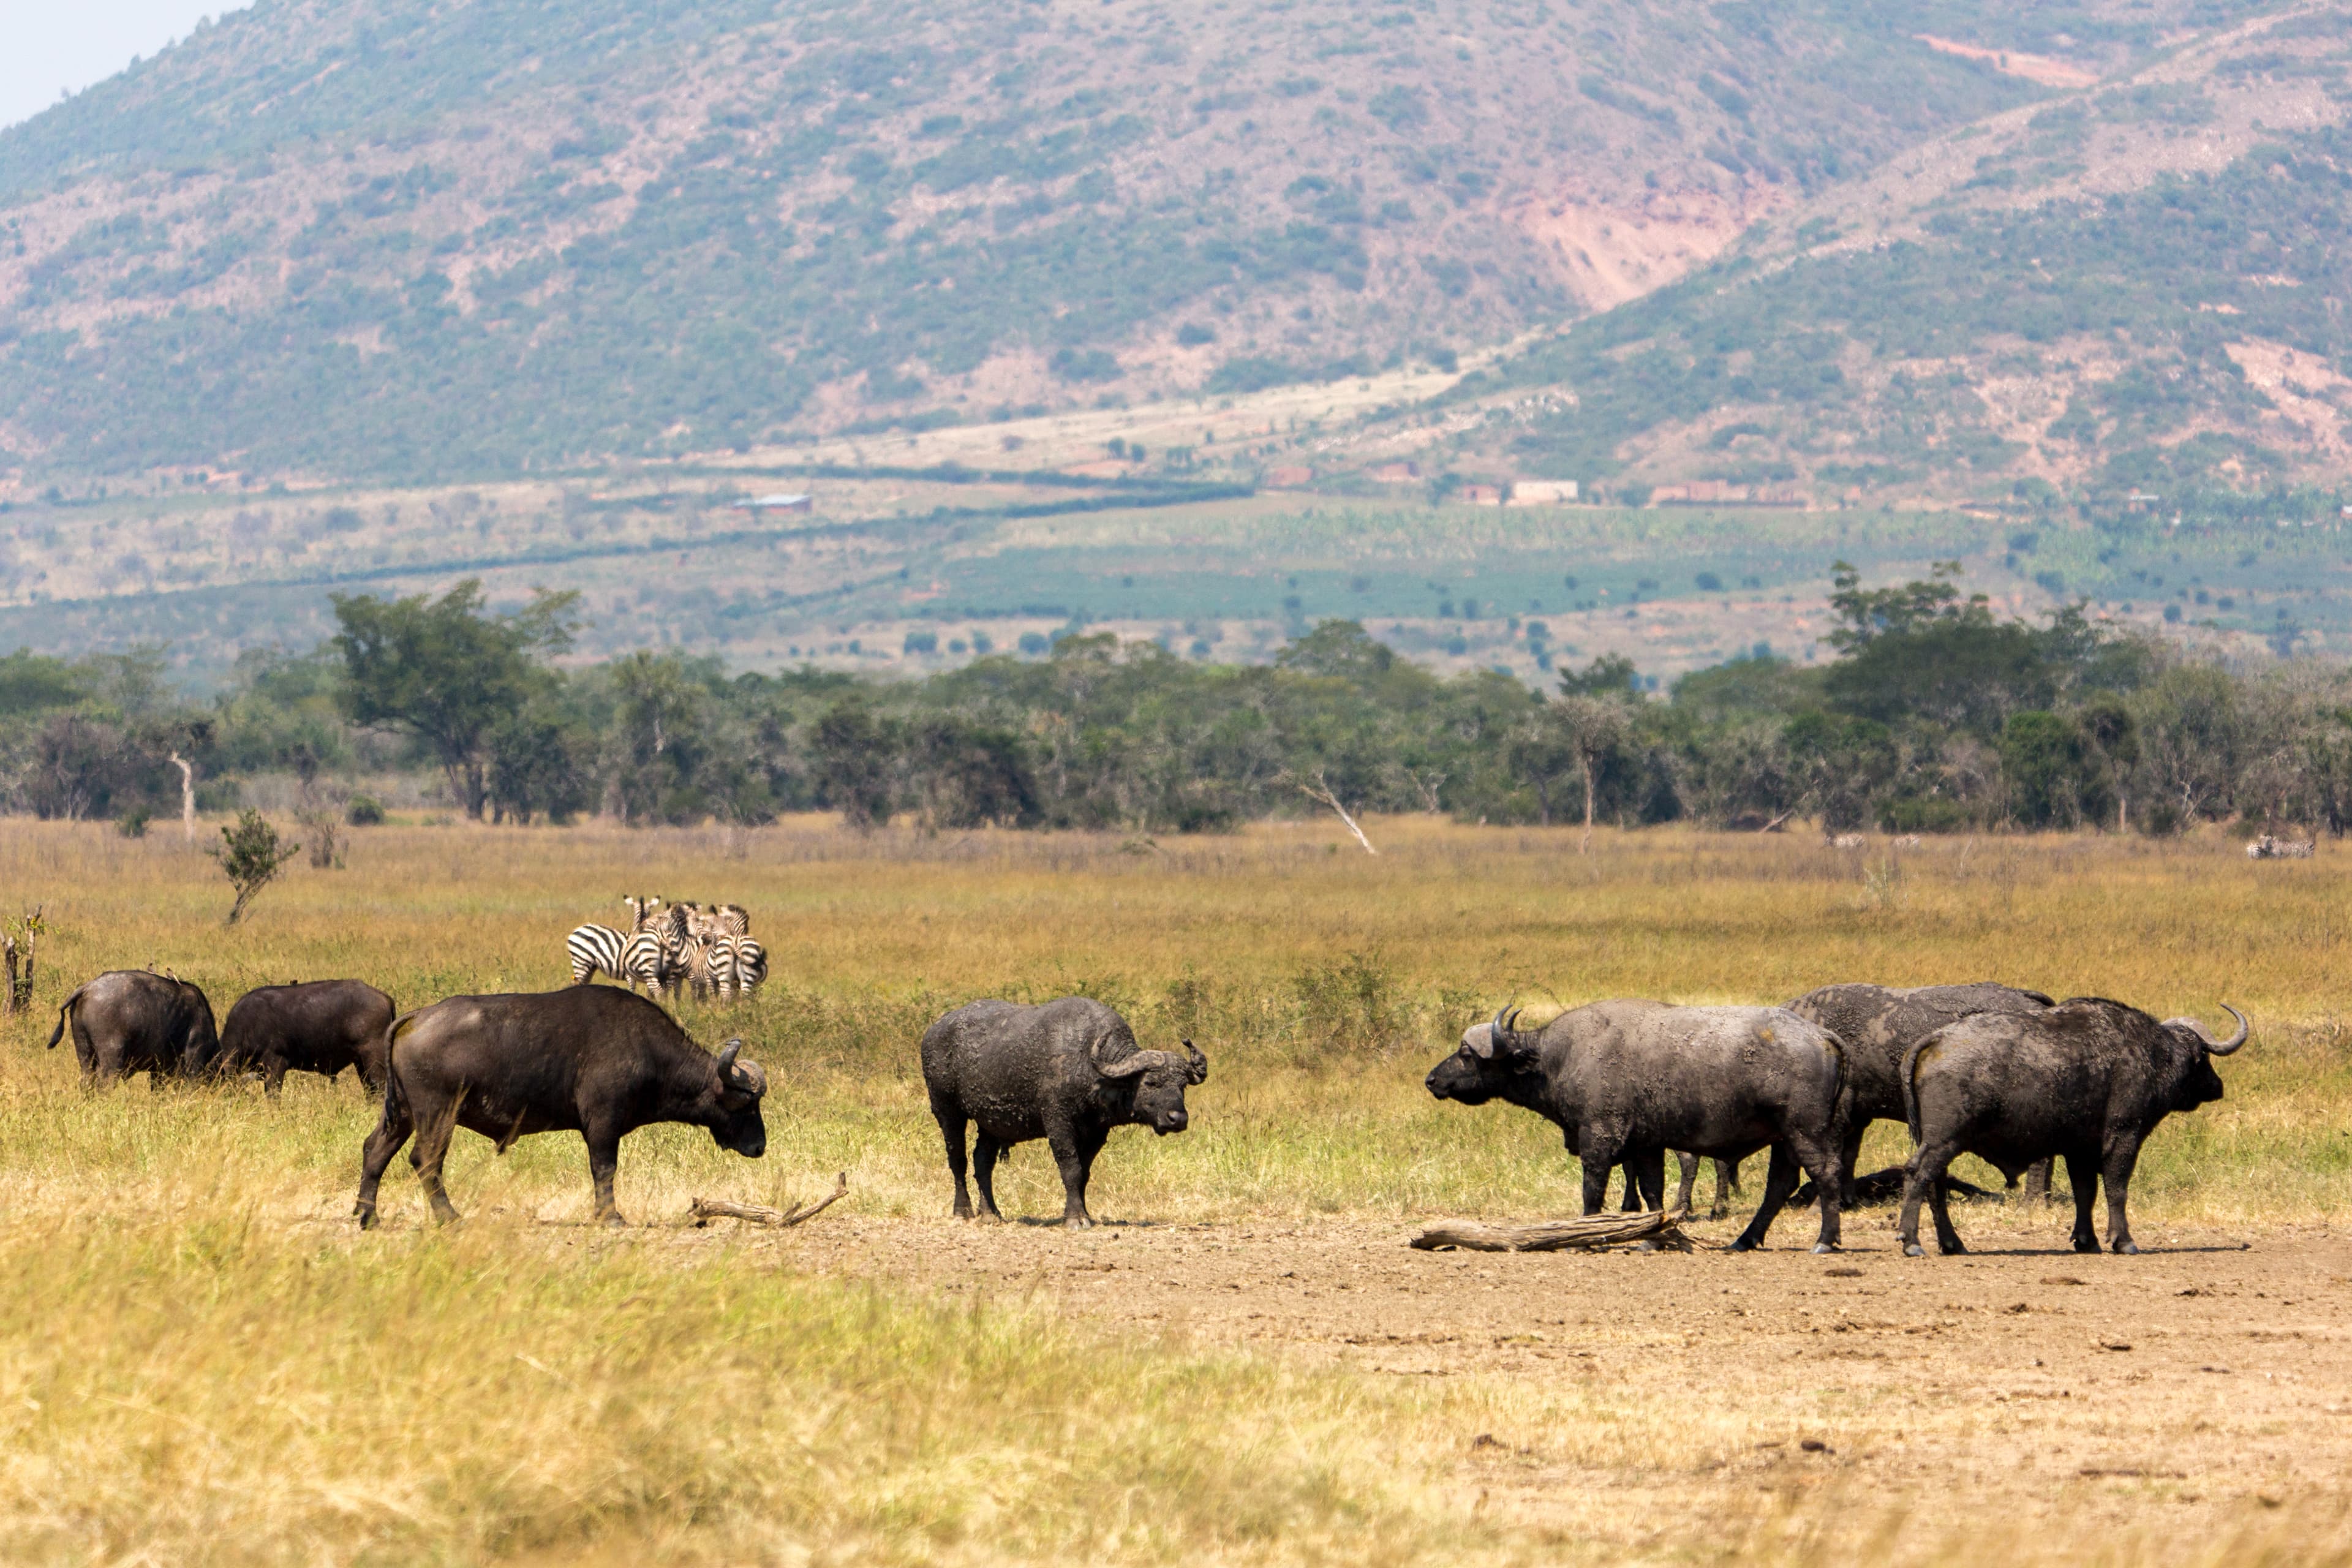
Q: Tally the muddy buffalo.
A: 4